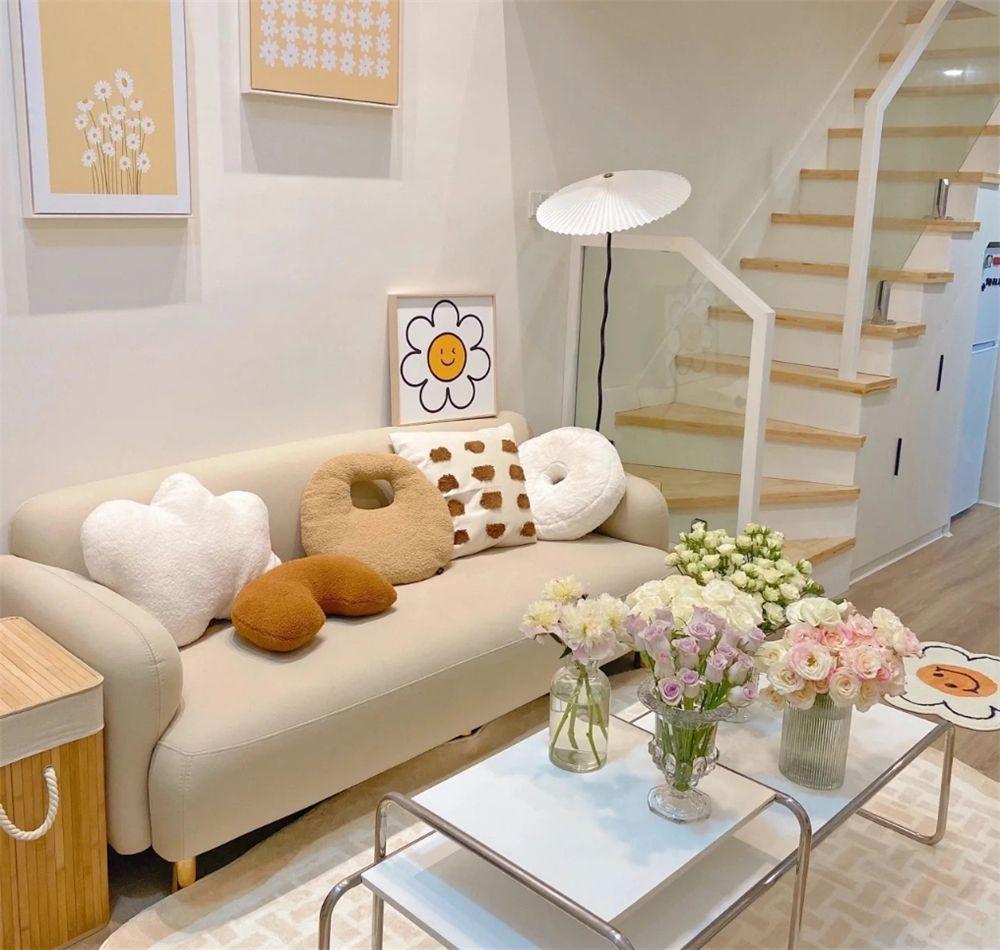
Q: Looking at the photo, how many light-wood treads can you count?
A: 12